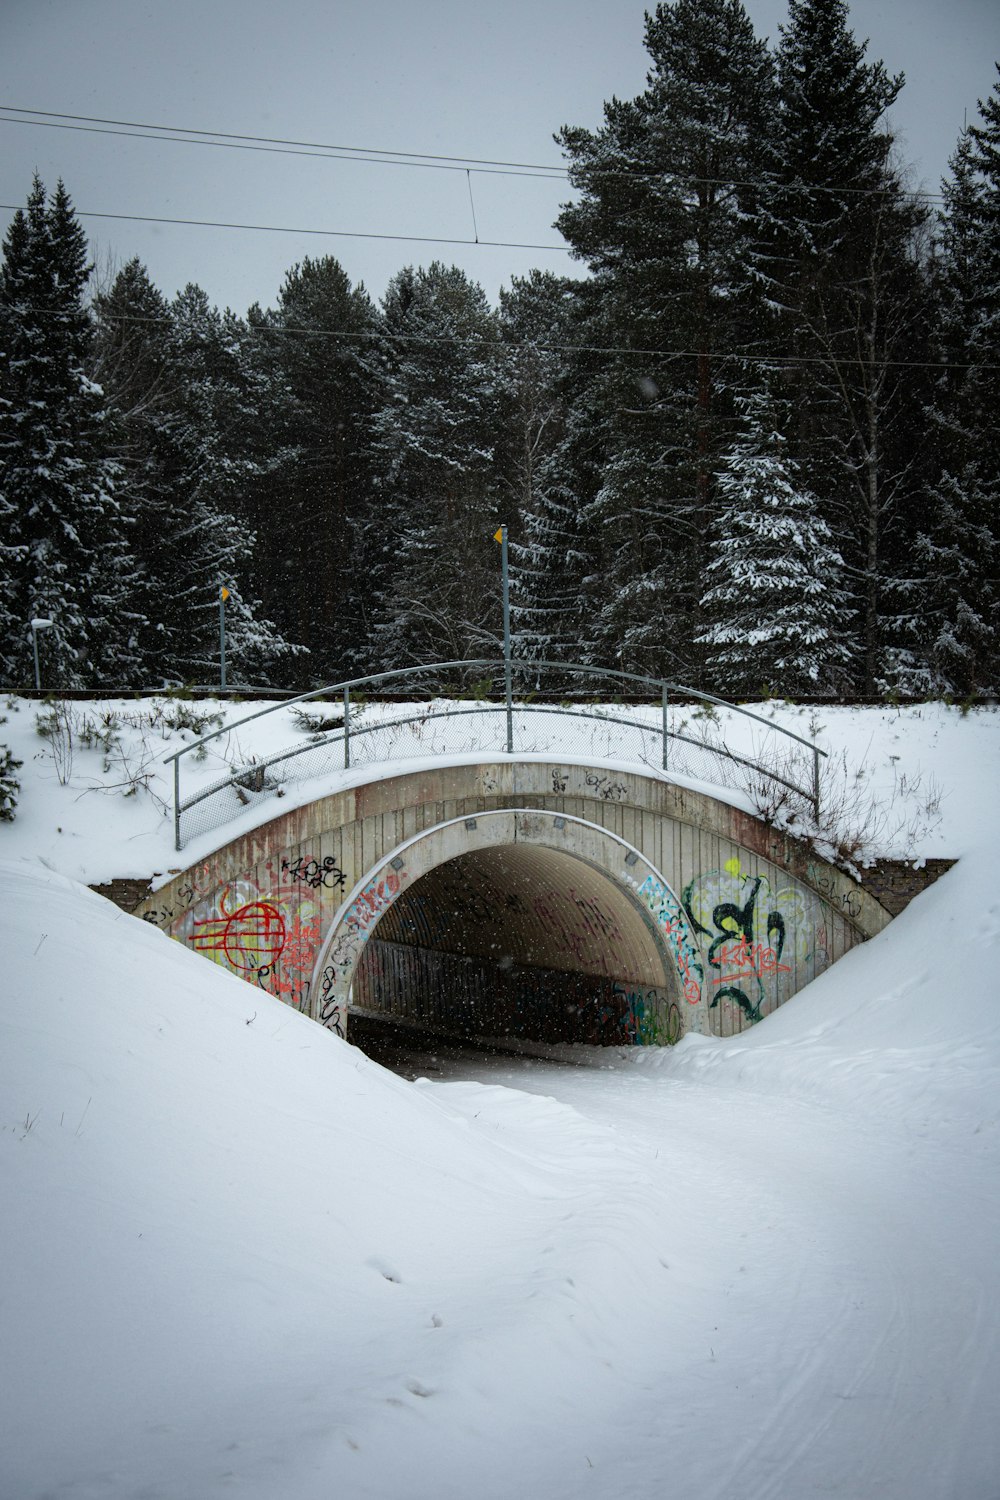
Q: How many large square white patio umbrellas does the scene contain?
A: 0